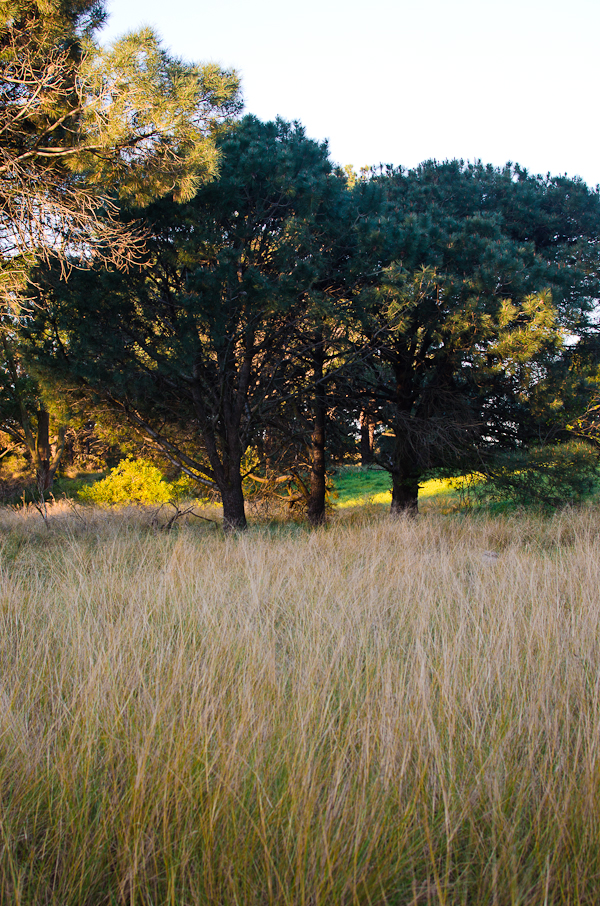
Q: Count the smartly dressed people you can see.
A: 0